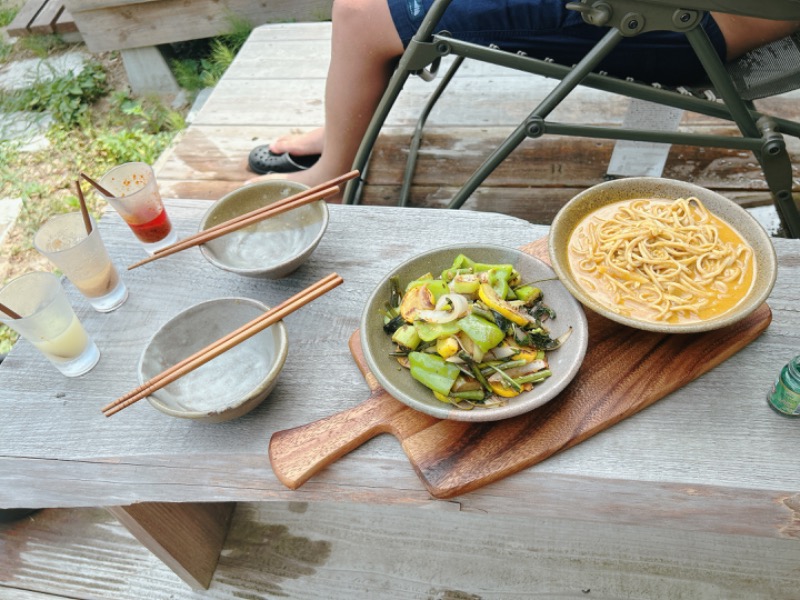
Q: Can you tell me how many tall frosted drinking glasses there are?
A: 3